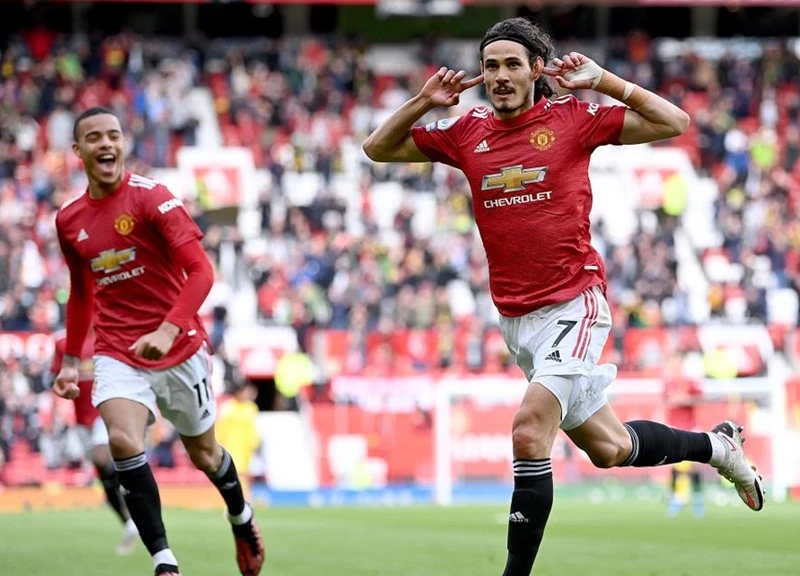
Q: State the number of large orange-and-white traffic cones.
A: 0